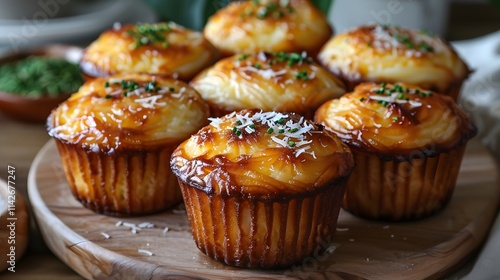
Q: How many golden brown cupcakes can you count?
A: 7